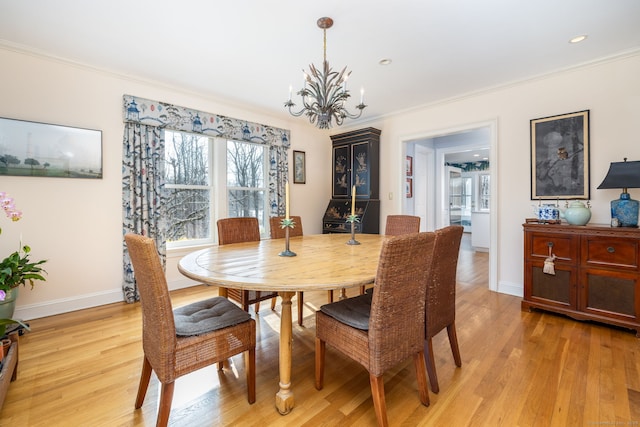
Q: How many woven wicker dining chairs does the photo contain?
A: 6